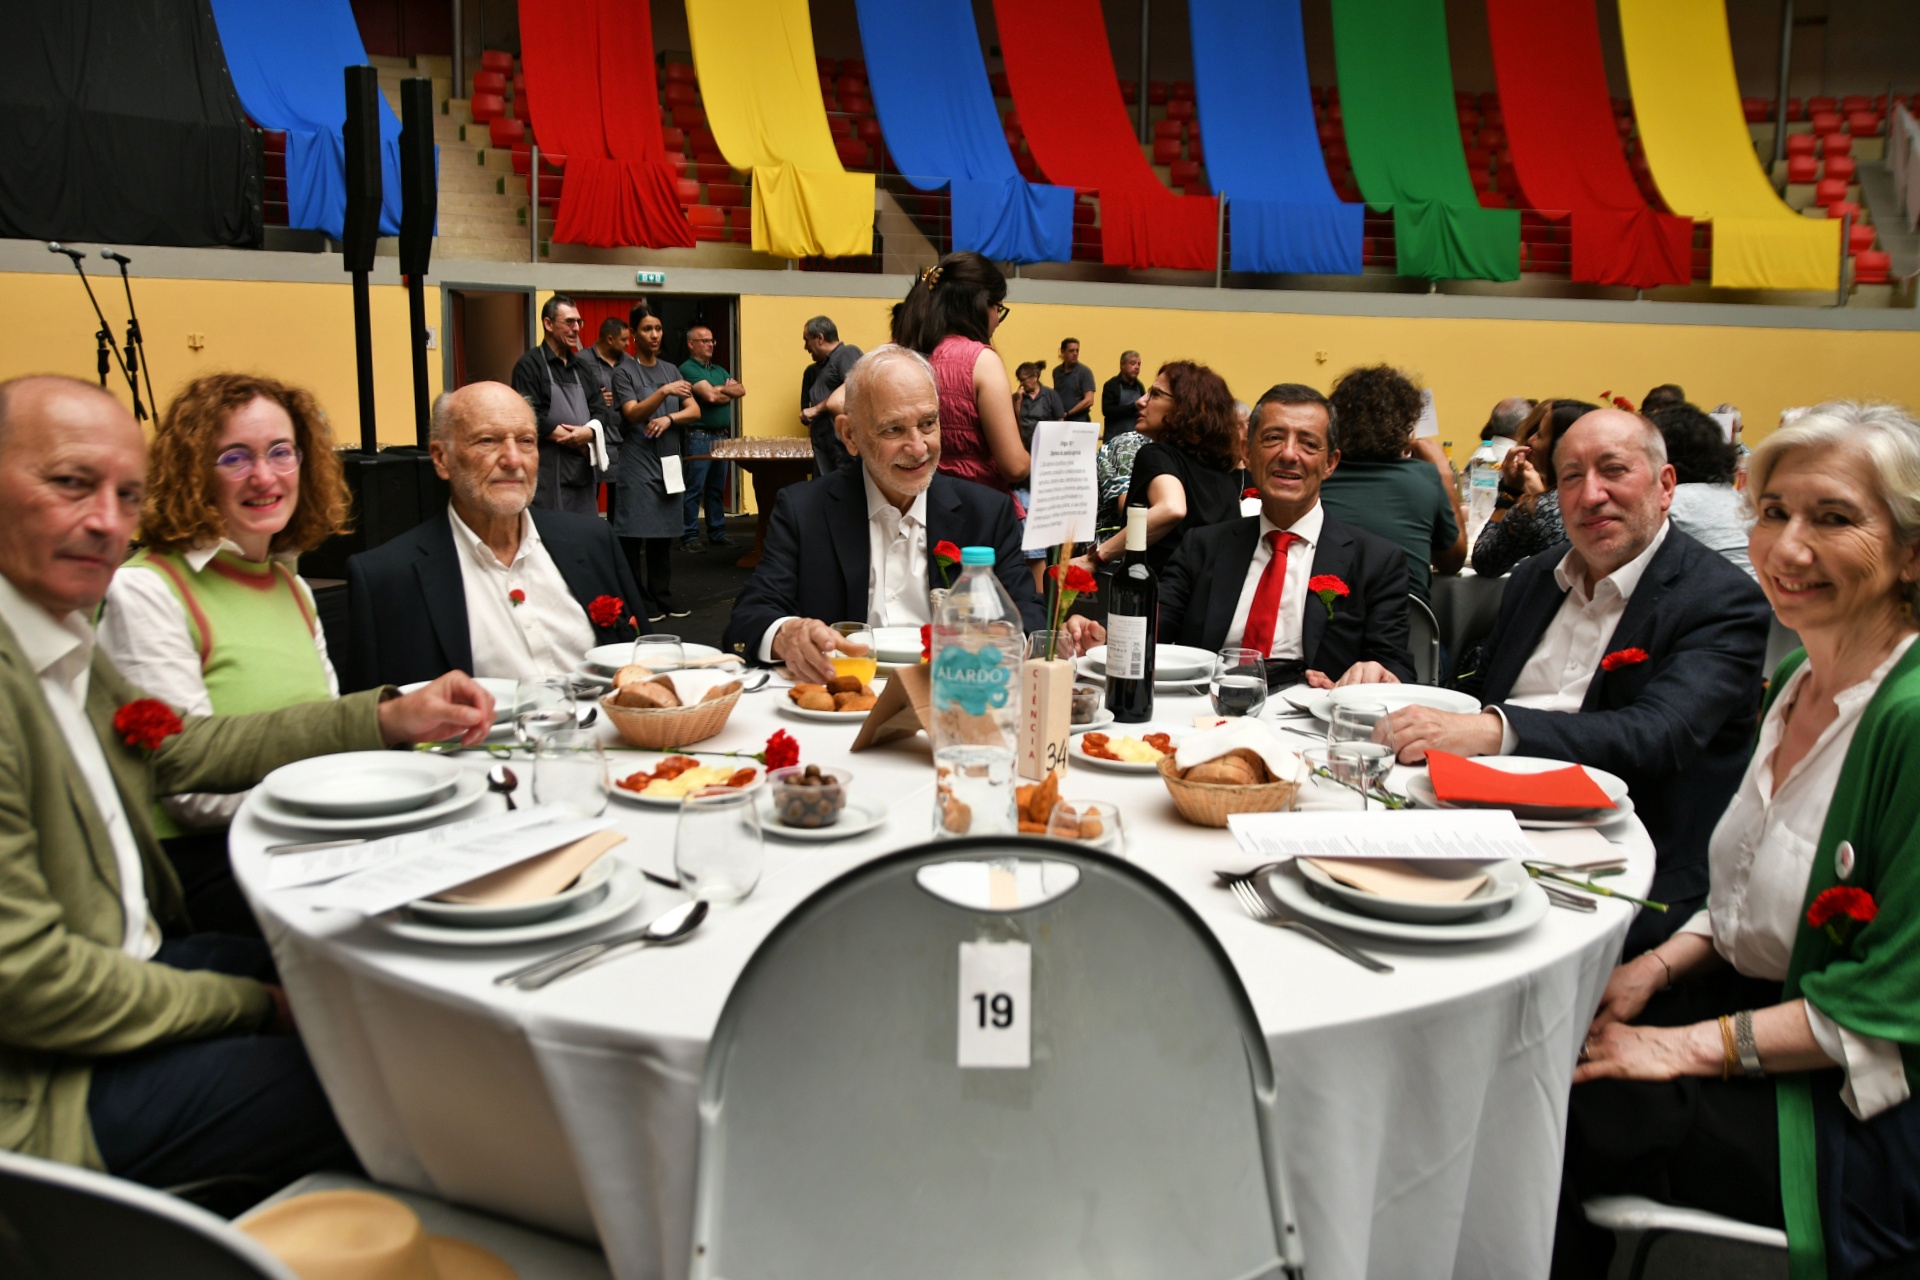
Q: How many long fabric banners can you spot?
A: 9